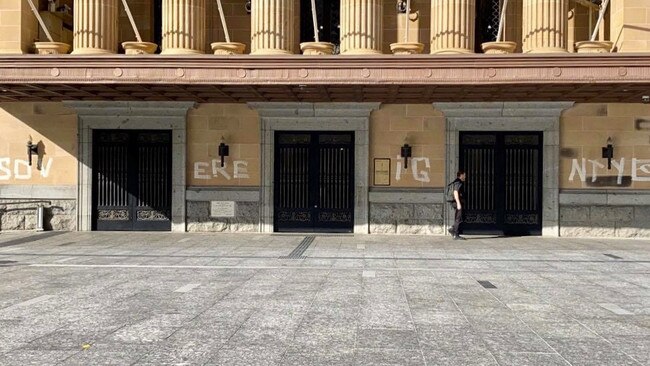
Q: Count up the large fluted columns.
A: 6